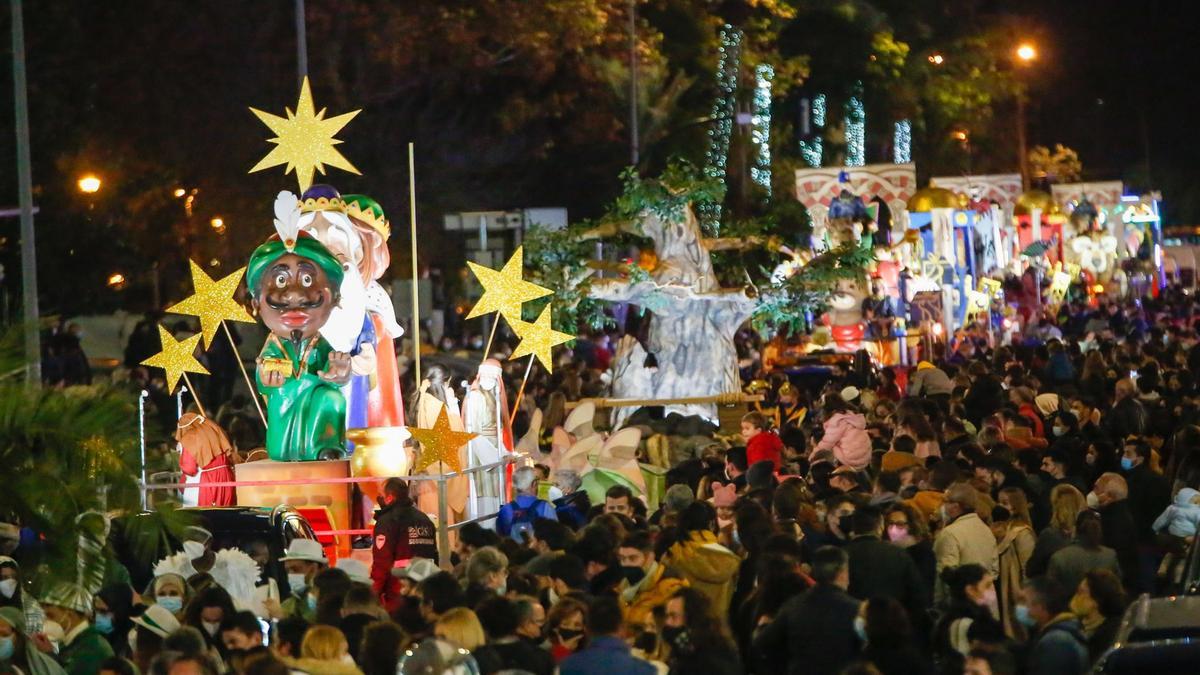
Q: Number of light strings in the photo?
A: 5